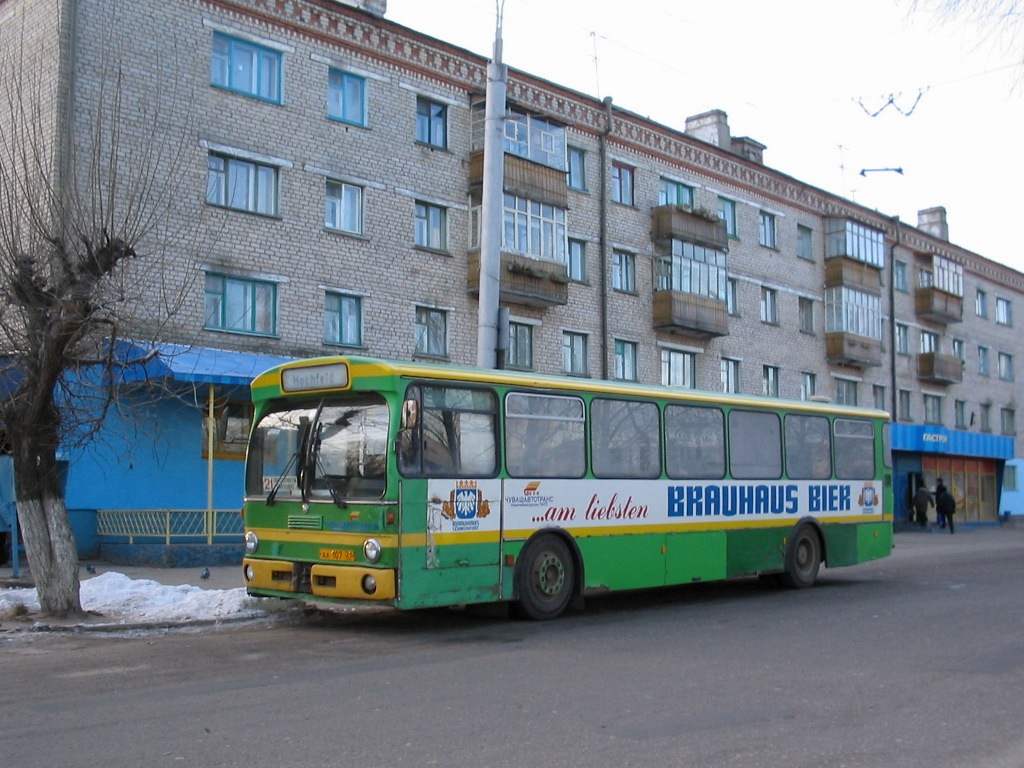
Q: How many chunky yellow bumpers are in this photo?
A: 2